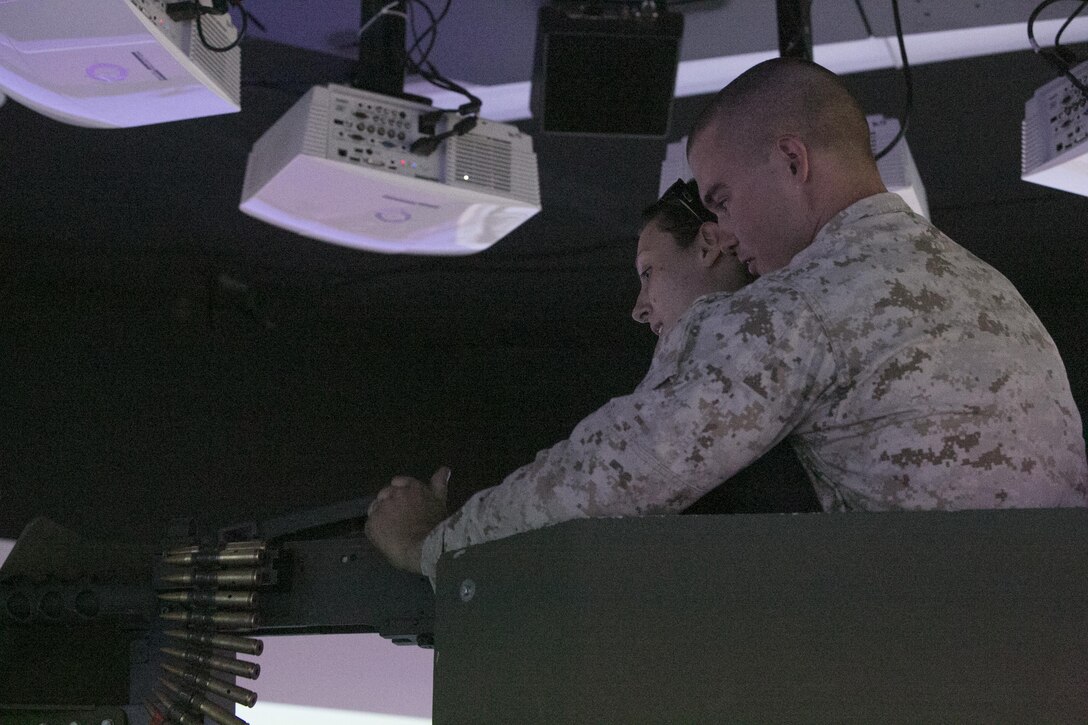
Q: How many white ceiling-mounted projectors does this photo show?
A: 4